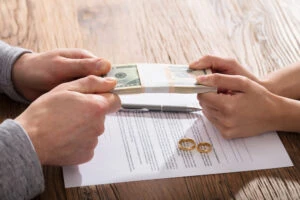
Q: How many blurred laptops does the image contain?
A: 0